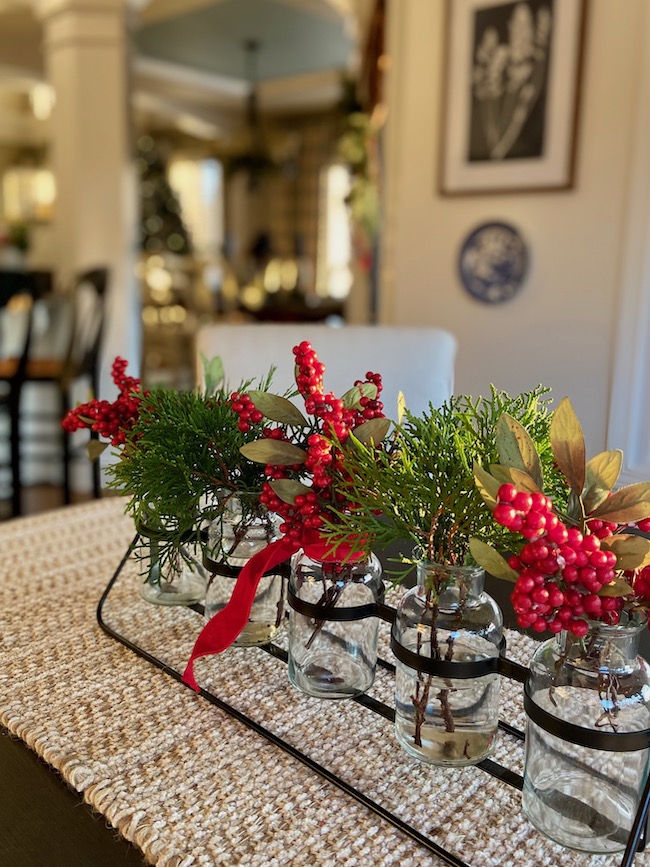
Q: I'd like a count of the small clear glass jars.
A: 5